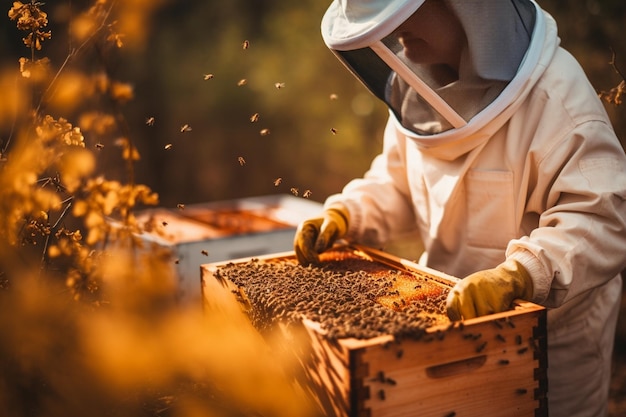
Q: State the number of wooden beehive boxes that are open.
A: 1